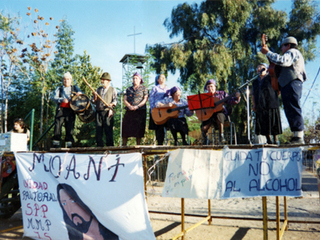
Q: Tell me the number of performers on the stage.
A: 8